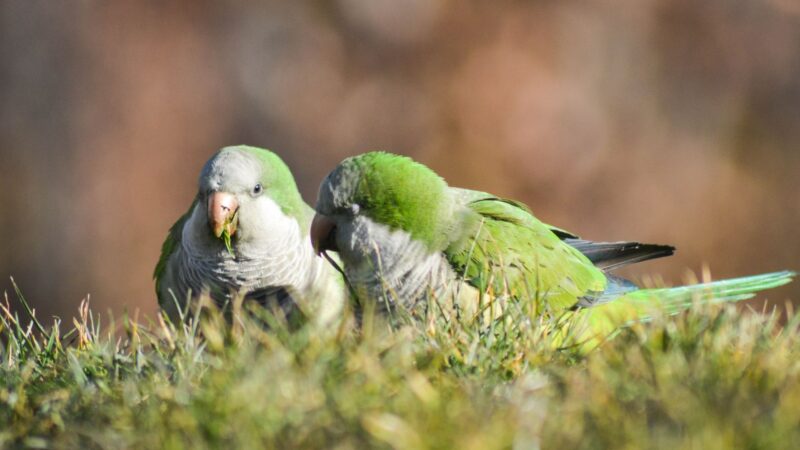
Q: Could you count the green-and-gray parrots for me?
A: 2